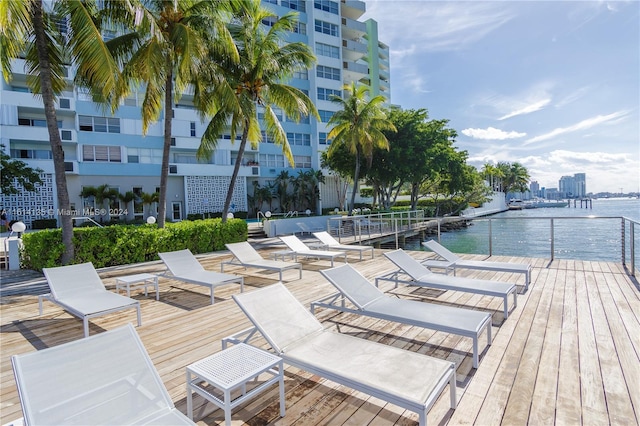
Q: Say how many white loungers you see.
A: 10